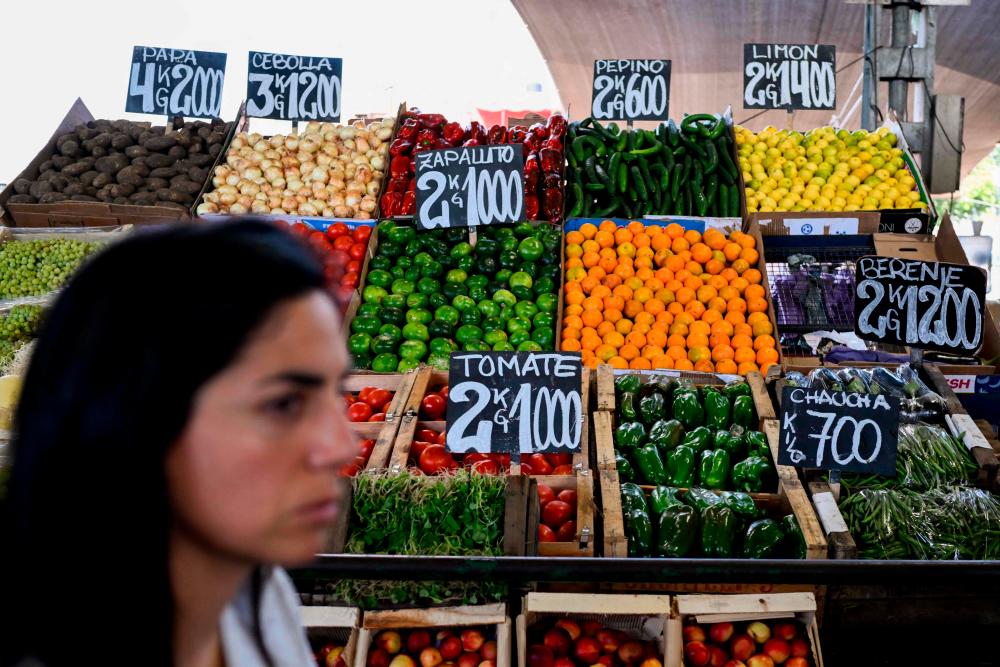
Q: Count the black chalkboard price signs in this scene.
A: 8